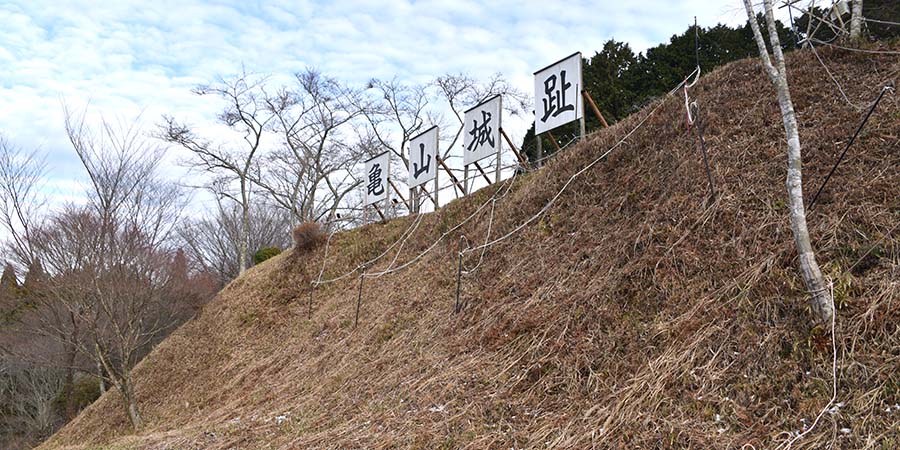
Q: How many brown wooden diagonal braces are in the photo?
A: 8